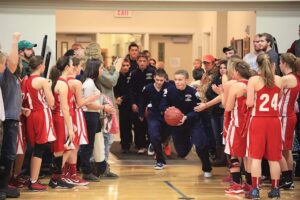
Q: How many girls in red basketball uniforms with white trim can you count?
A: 8